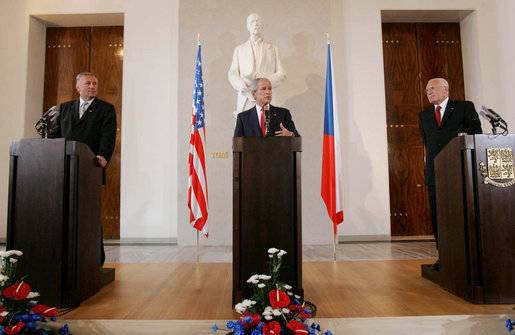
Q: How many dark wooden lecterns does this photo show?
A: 3